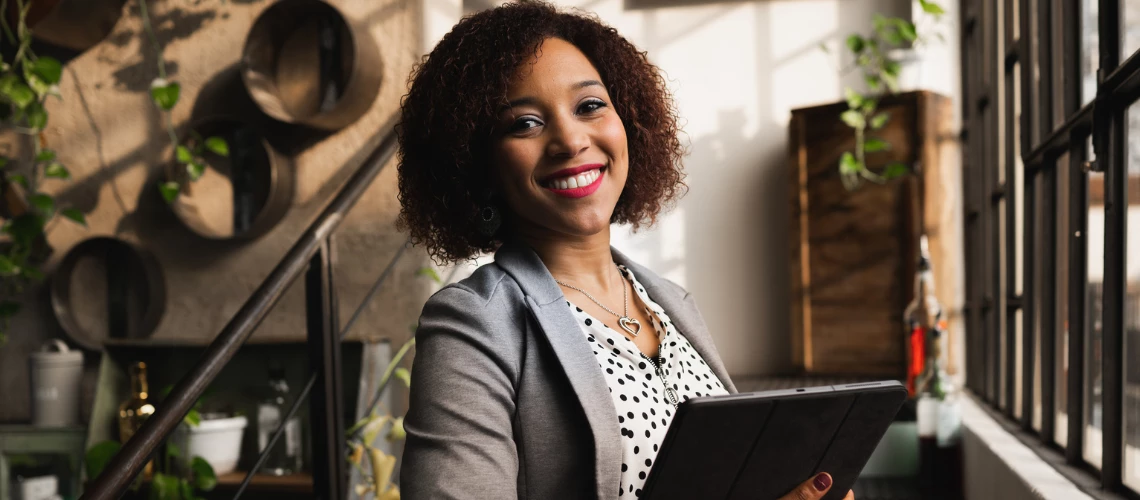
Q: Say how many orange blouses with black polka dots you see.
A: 0